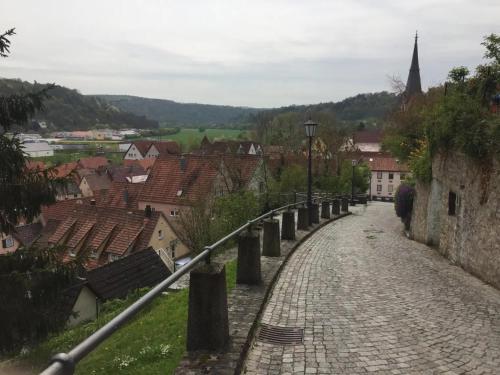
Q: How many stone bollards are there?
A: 9